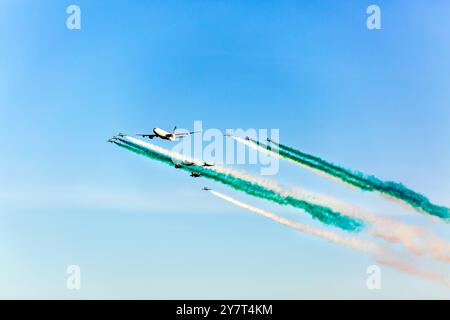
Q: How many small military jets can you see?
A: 11